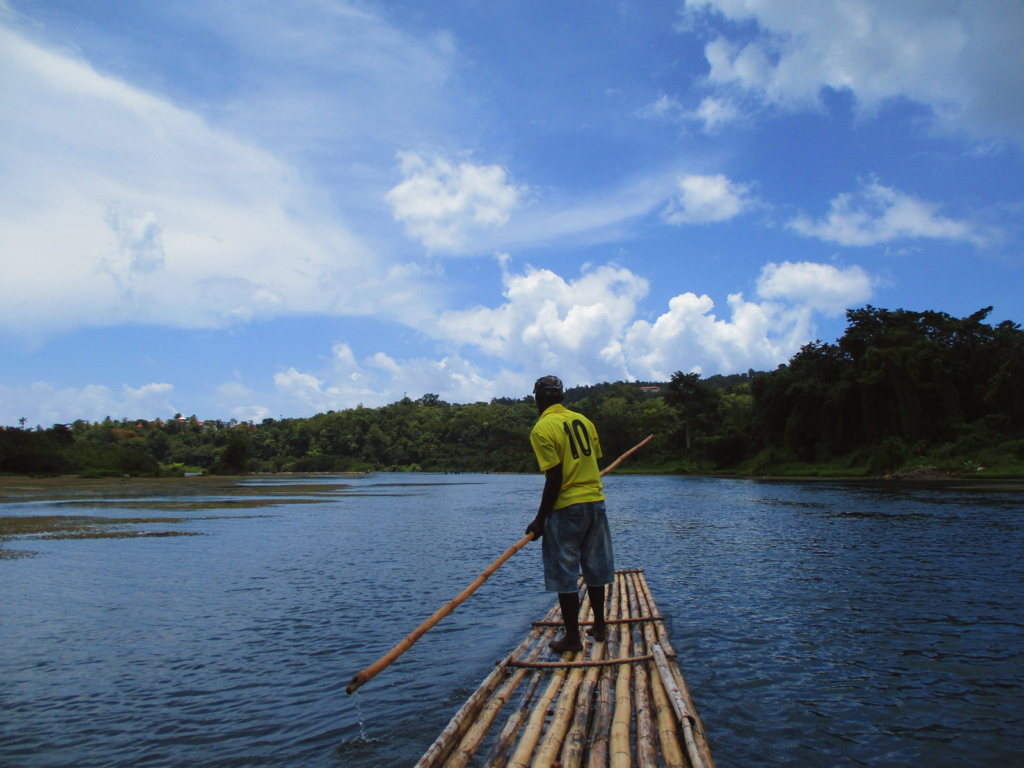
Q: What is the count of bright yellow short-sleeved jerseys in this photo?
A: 1